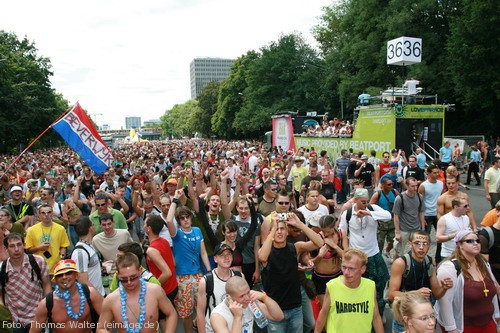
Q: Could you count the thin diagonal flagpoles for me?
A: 1